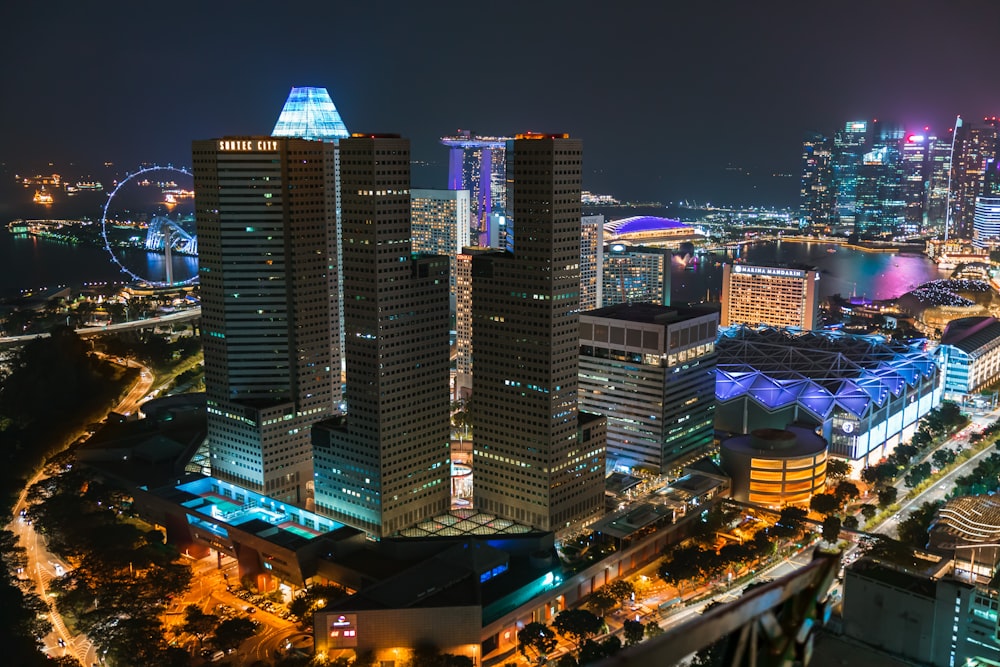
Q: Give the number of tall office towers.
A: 3